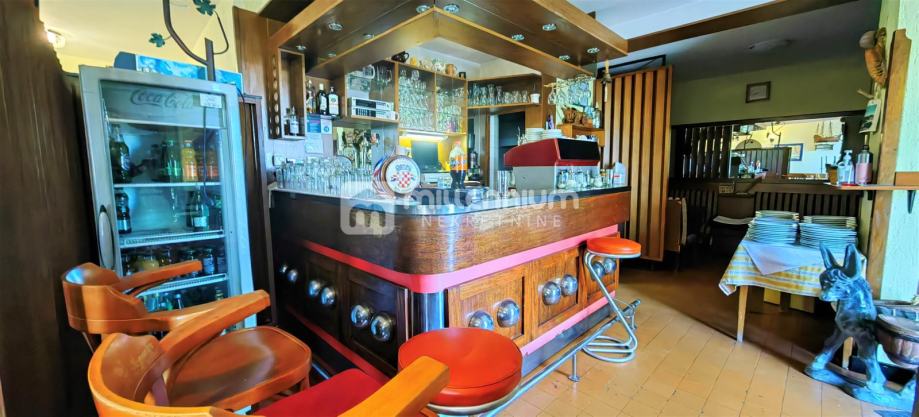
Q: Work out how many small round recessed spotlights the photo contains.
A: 10